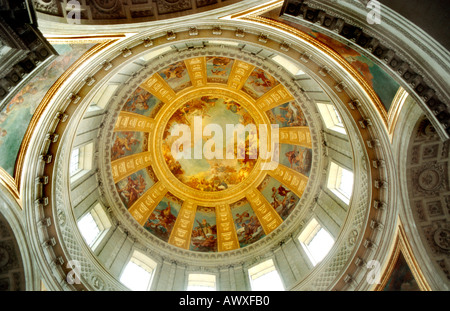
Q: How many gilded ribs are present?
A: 12